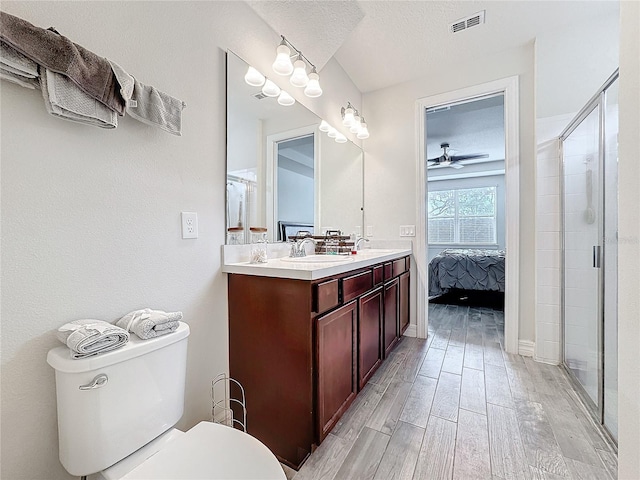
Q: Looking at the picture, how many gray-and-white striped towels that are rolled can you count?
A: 2